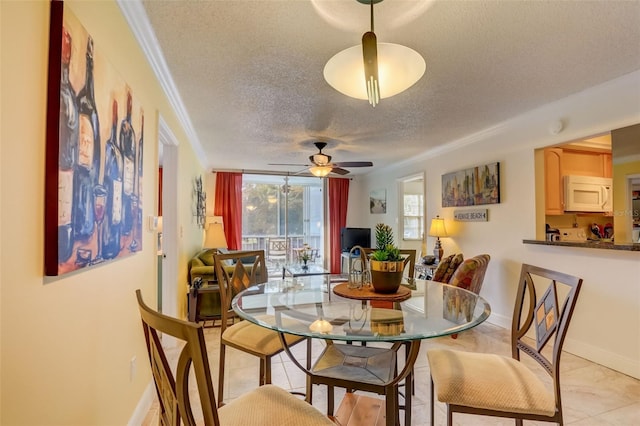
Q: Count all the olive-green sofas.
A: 1